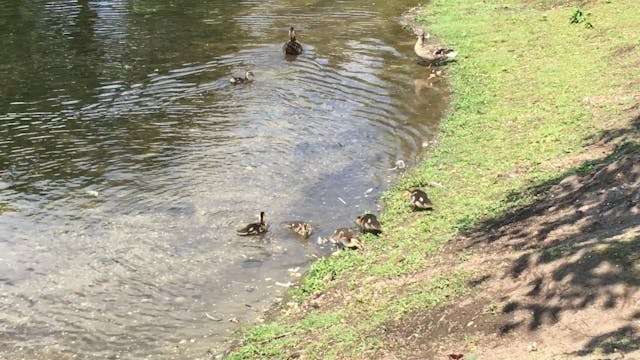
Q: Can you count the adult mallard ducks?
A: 2